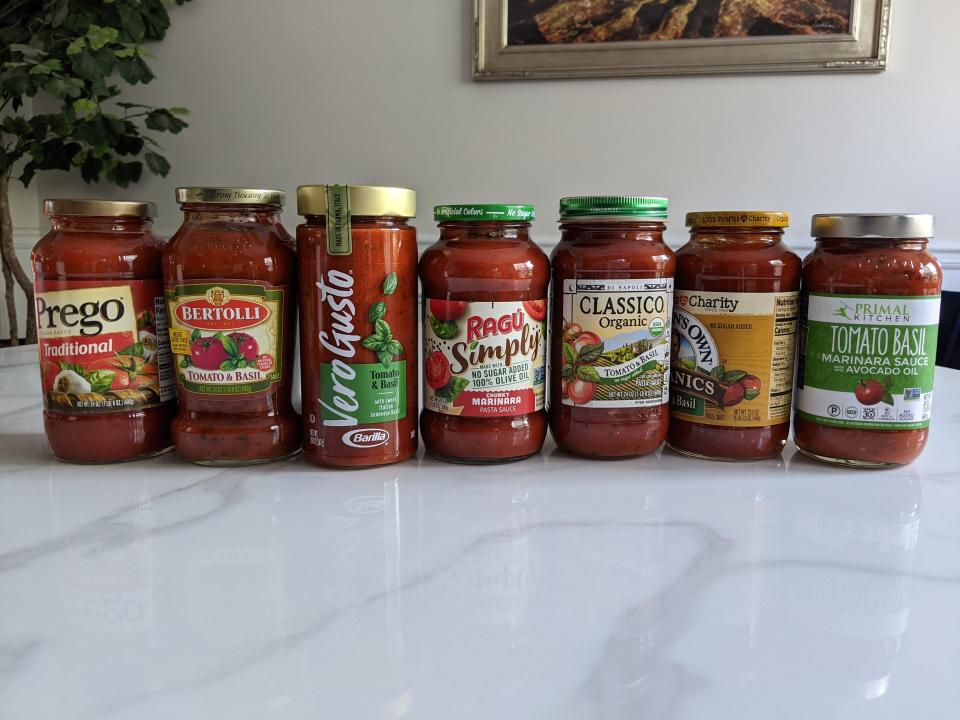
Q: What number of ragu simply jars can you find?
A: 1